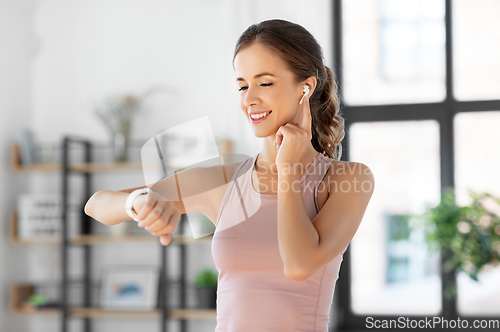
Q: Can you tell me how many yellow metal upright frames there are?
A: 0